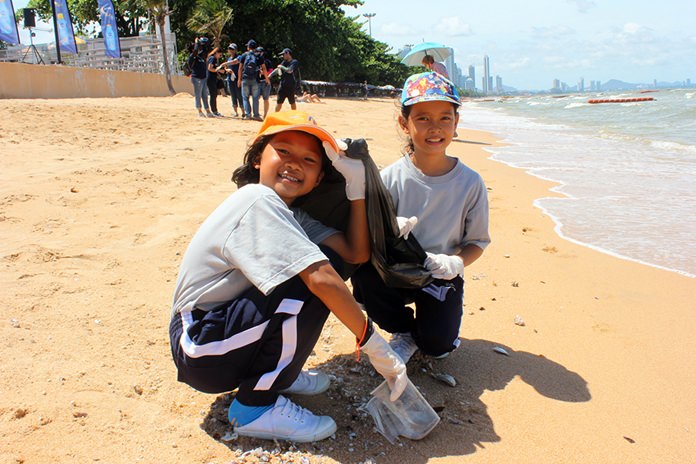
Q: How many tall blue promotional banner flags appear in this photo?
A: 3